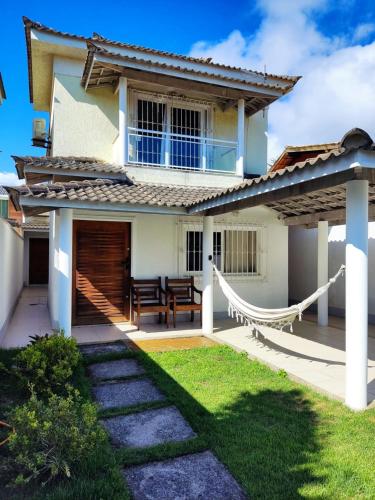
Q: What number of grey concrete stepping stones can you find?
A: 5